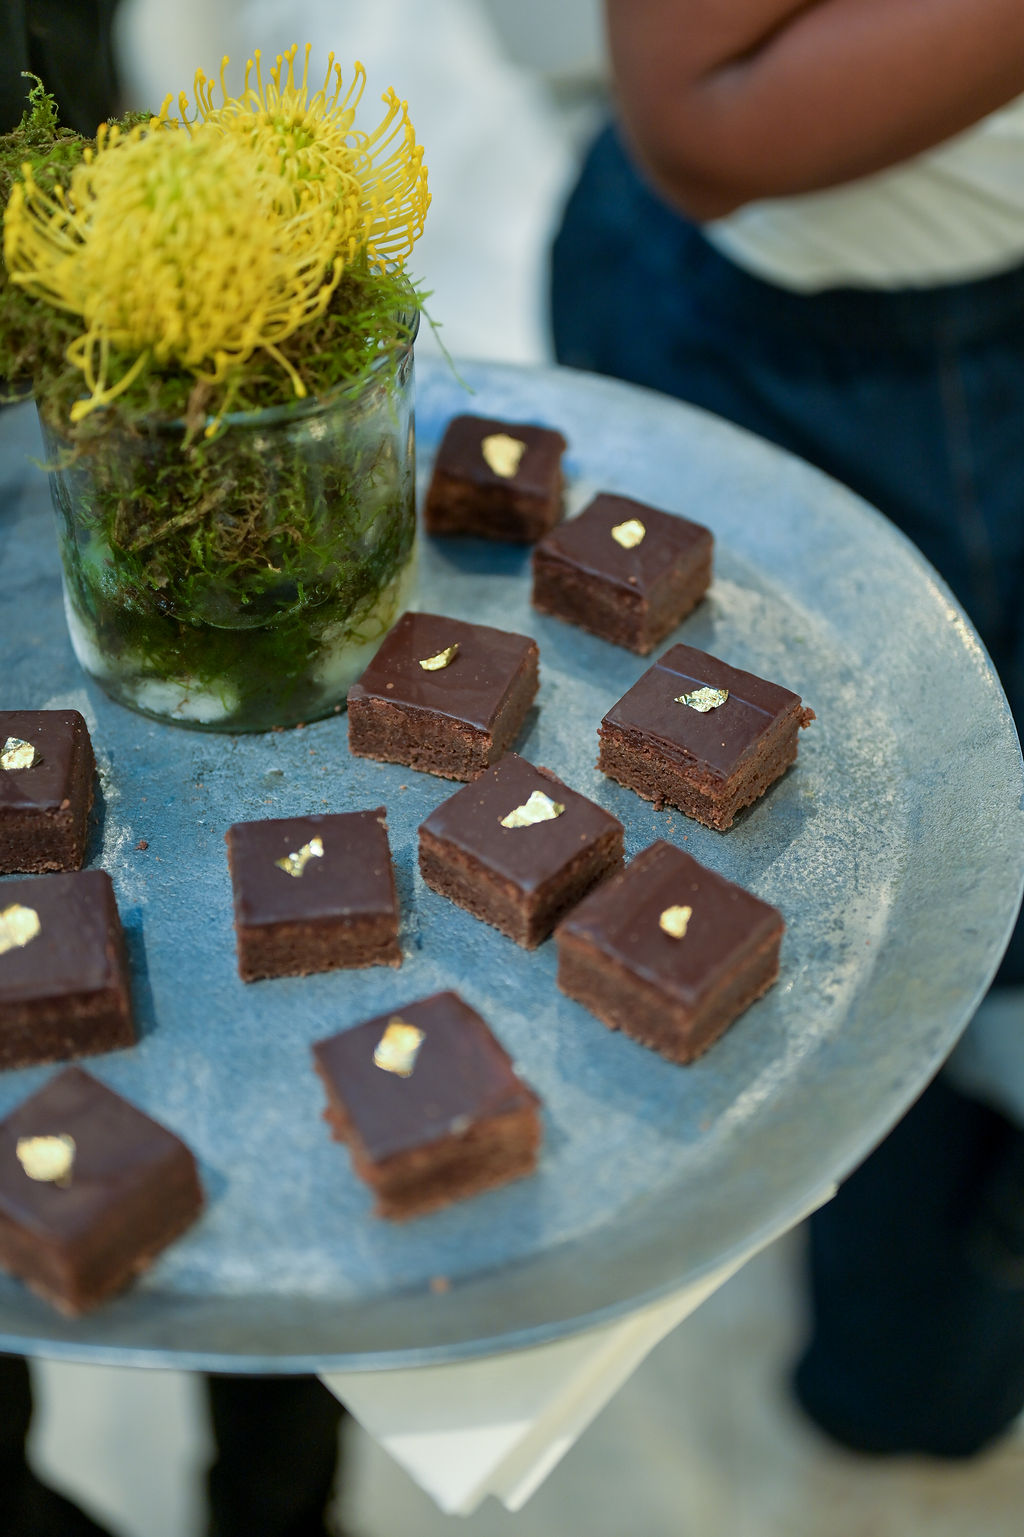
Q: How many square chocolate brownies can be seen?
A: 11